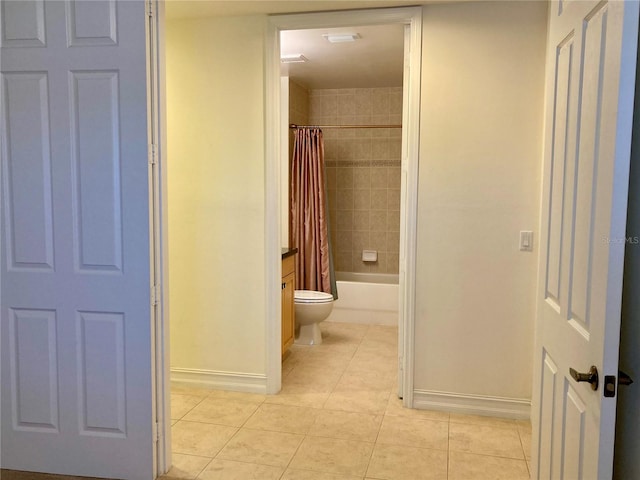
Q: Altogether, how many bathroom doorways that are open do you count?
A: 1